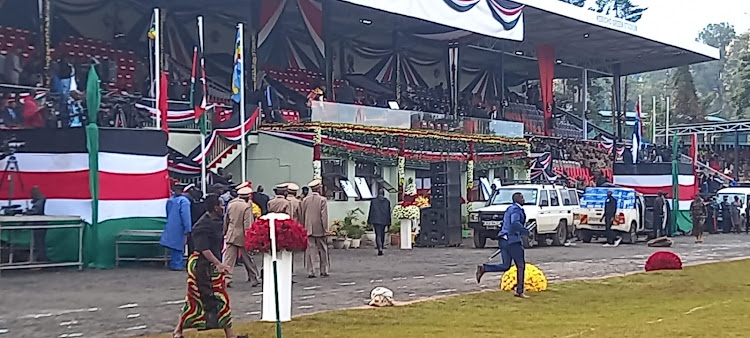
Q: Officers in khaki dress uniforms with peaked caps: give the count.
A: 5